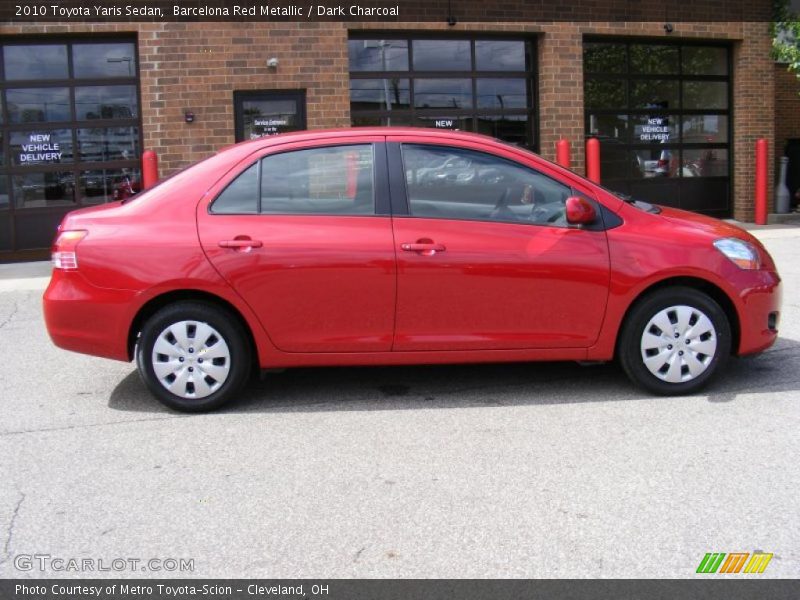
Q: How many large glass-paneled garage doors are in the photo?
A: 3